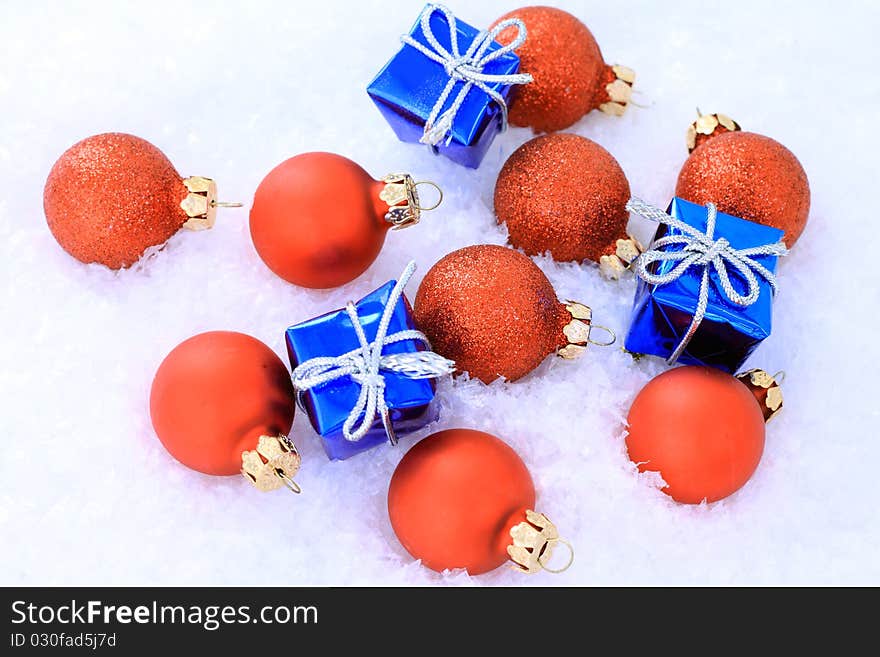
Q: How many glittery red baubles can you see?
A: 5